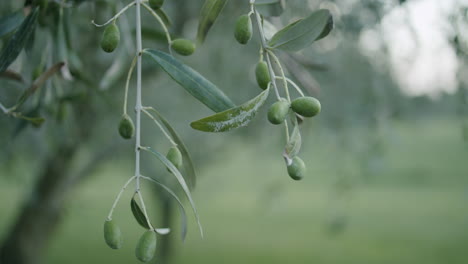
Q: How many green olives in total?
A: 12